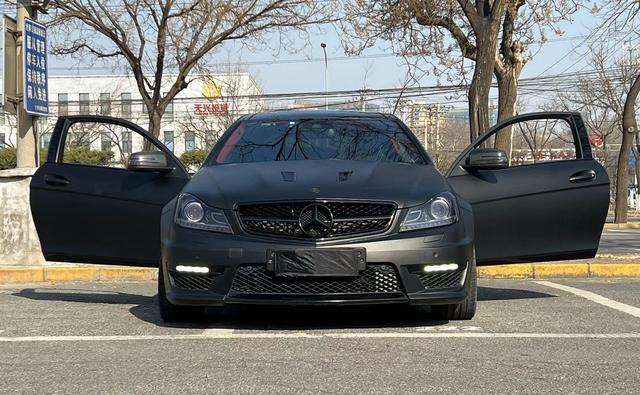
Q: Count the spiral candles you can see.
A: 0